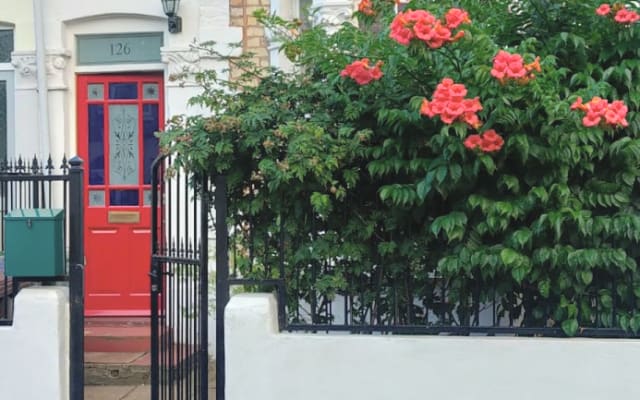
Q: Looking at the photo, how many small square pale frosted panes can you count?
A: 4